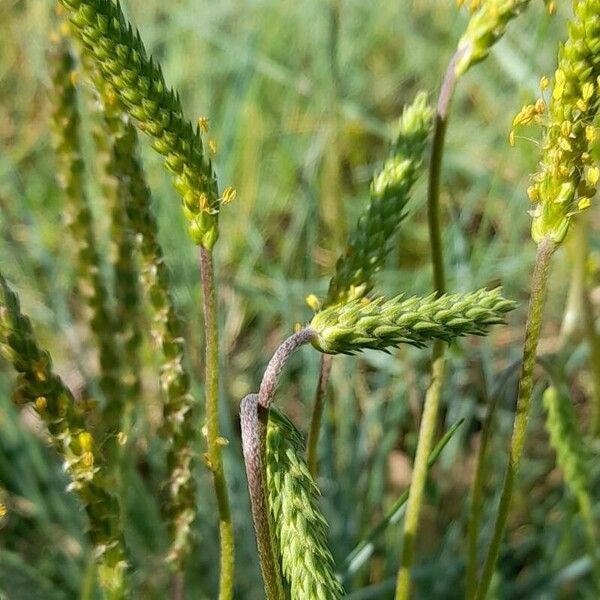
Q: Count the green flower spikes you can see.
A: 11